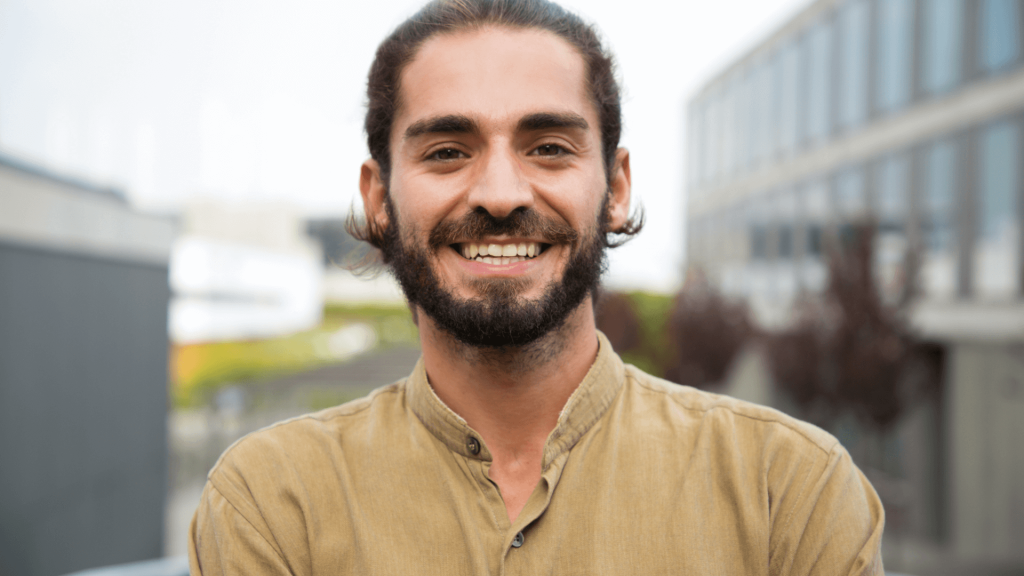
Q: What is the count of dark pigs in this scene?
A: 0